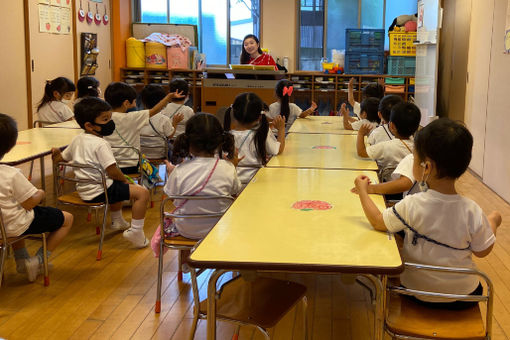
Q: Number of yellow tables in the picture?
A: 5